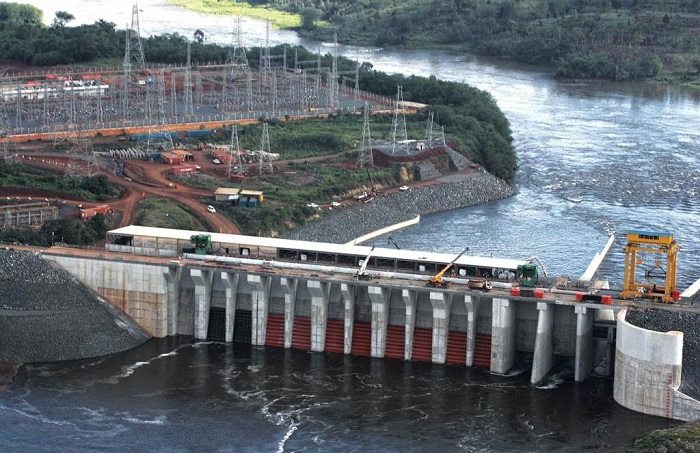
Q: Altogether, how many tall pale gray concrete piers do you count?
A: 13